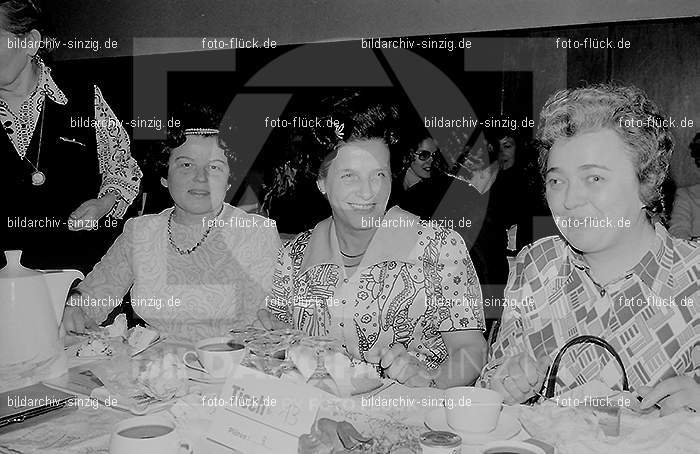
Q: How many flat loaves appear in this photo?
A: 0